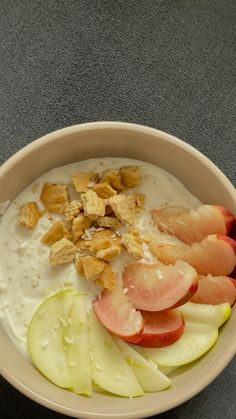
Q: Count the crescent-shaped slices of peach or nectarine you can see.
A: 6